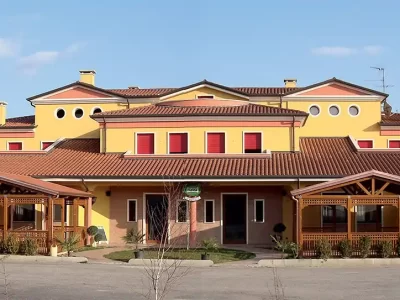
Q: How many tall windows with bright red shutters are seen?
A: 4